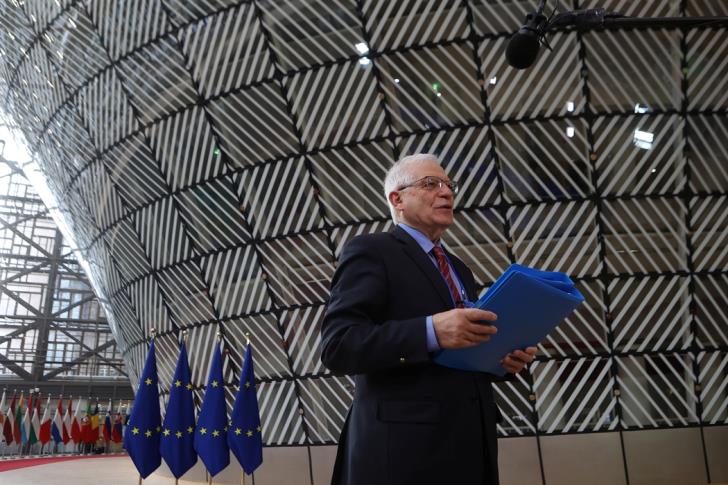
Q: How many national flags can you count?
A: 14